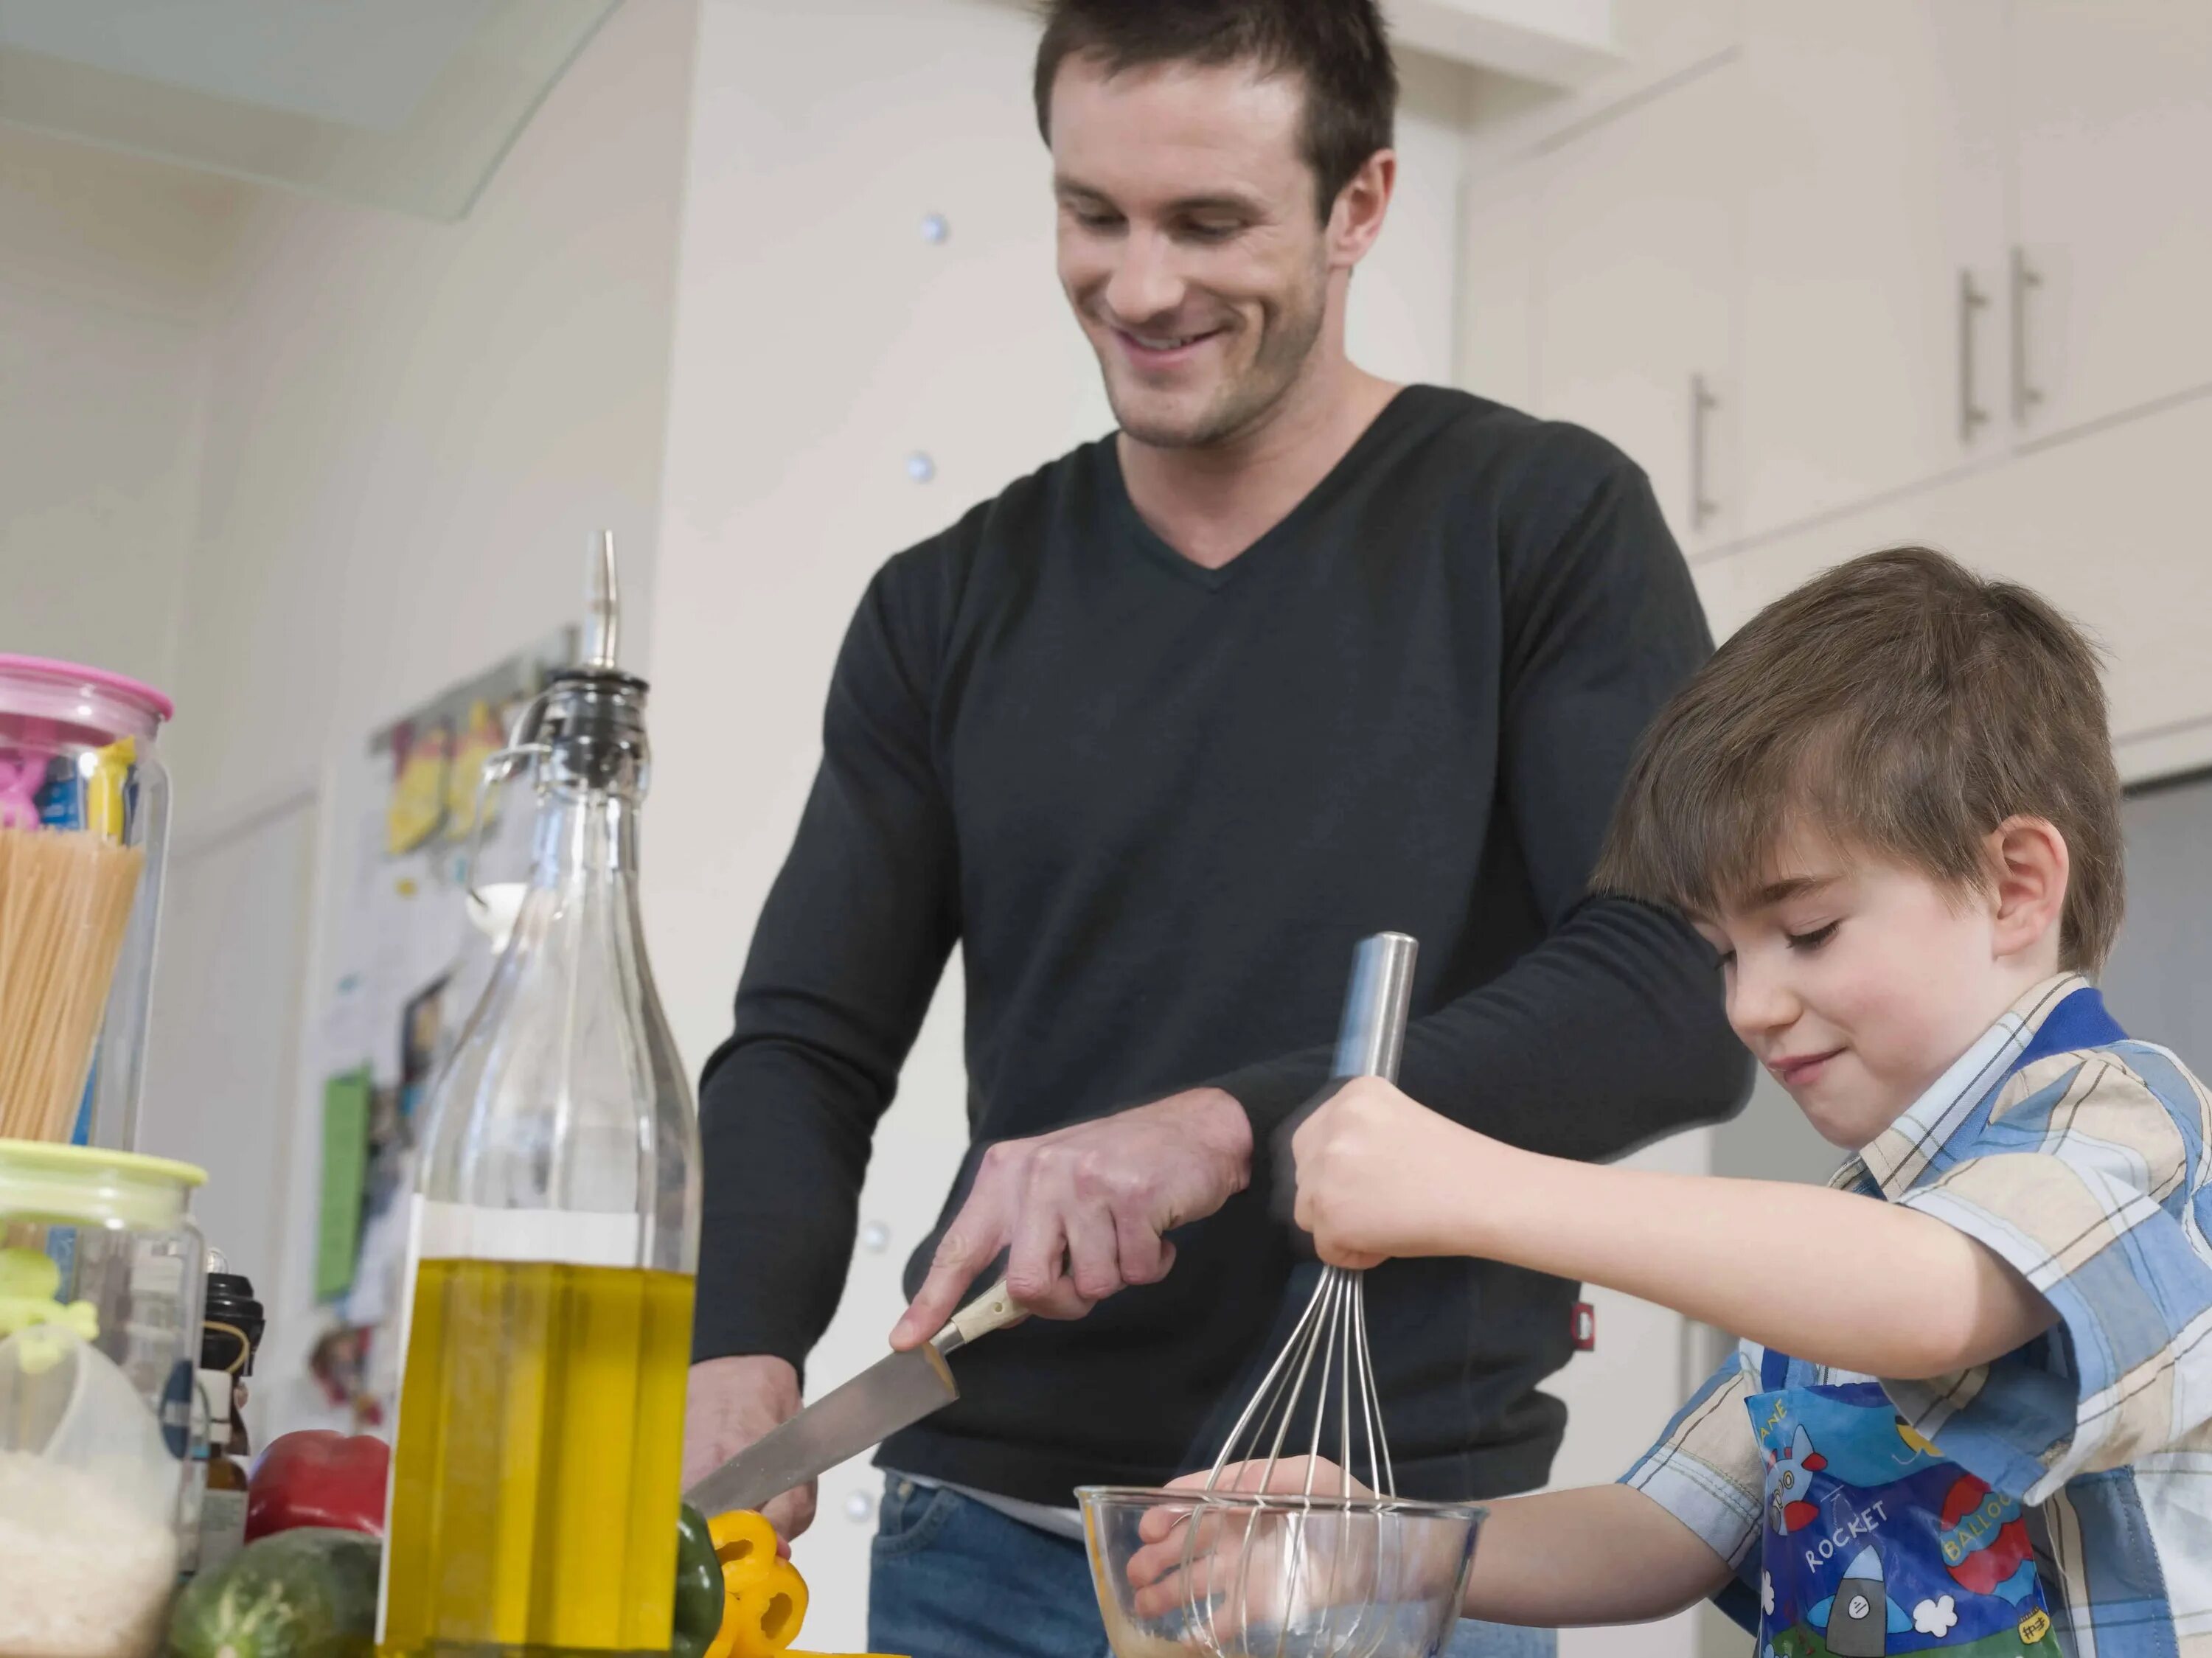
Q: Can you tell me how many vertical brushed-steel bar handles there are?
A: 3